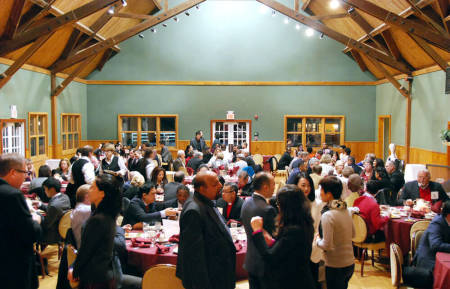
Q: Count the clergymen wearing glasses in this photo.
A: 1